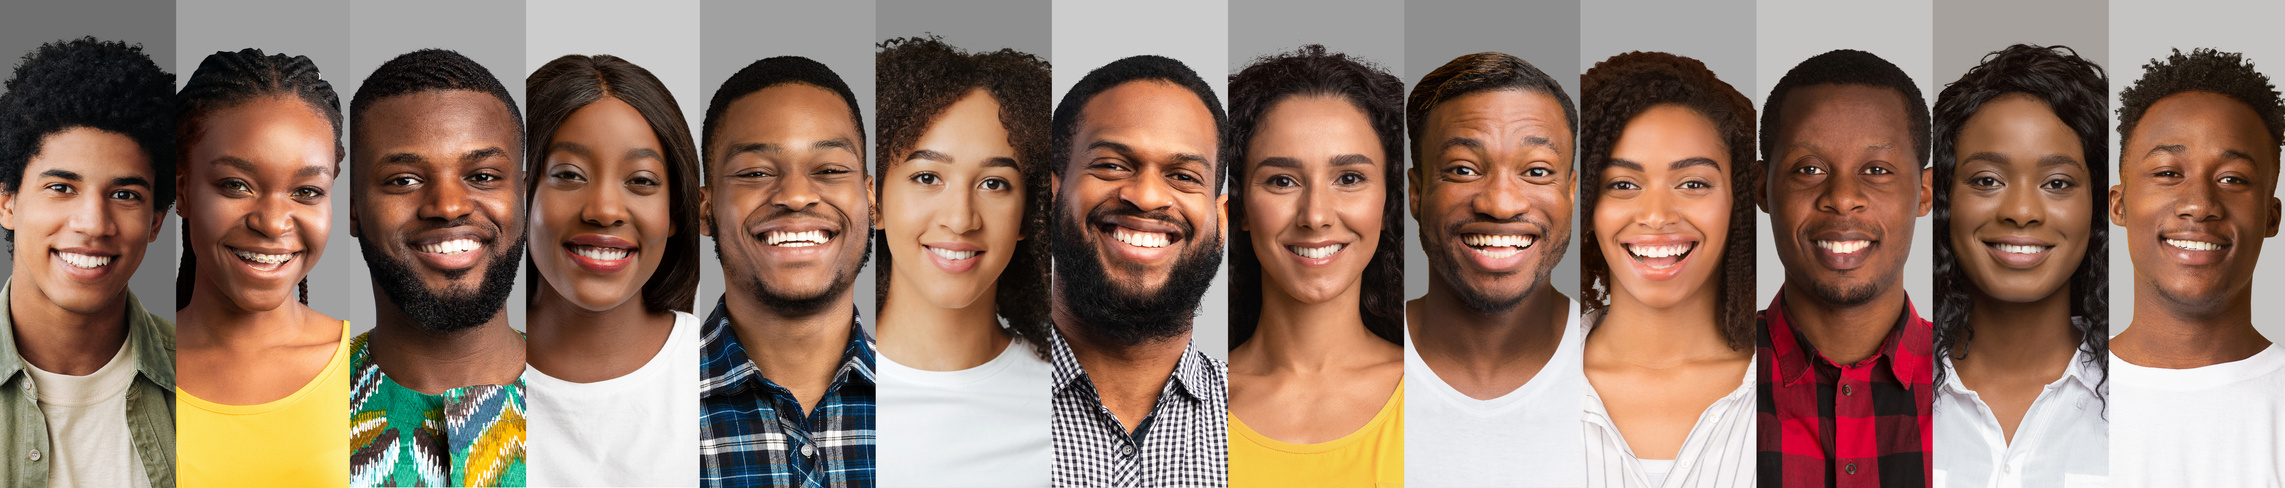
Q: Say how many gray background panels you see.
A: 13